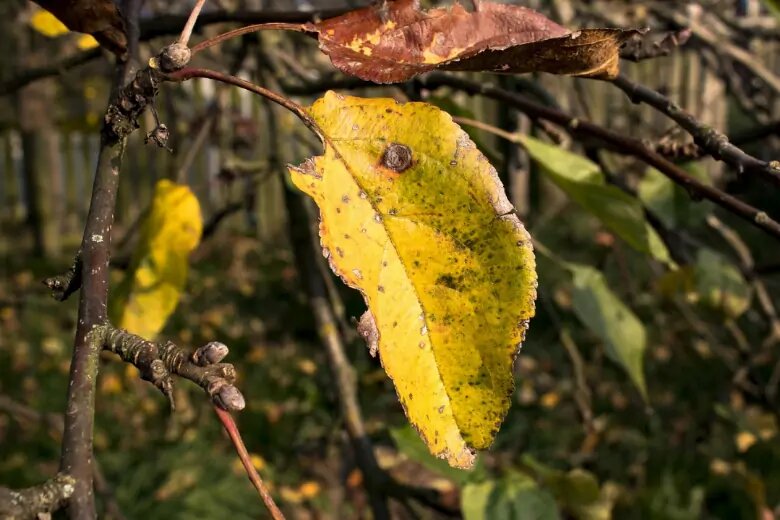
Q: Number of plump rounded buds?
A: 3